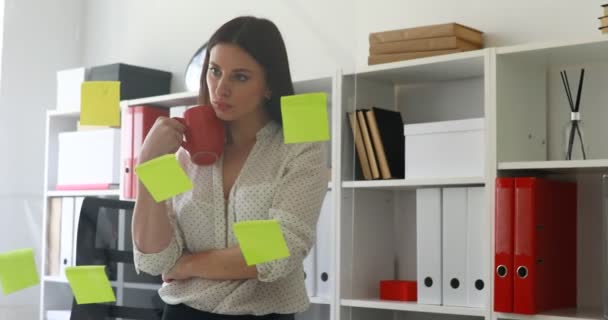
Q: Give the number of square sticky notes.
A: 6